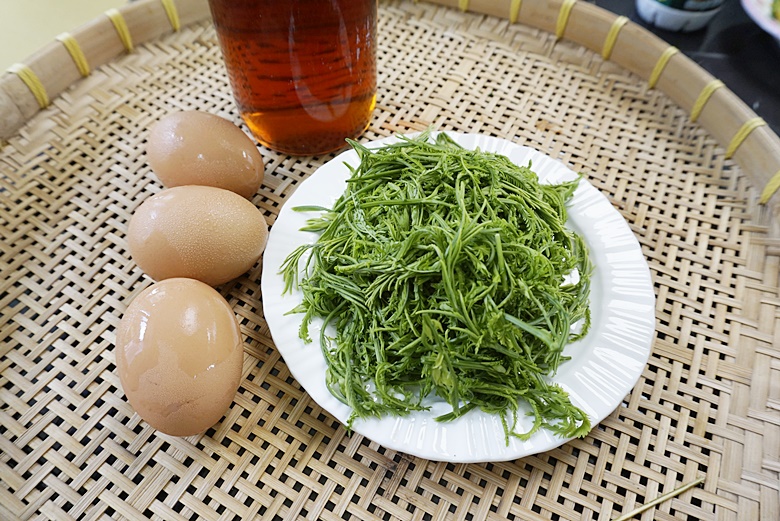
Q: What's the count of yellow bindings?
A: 12